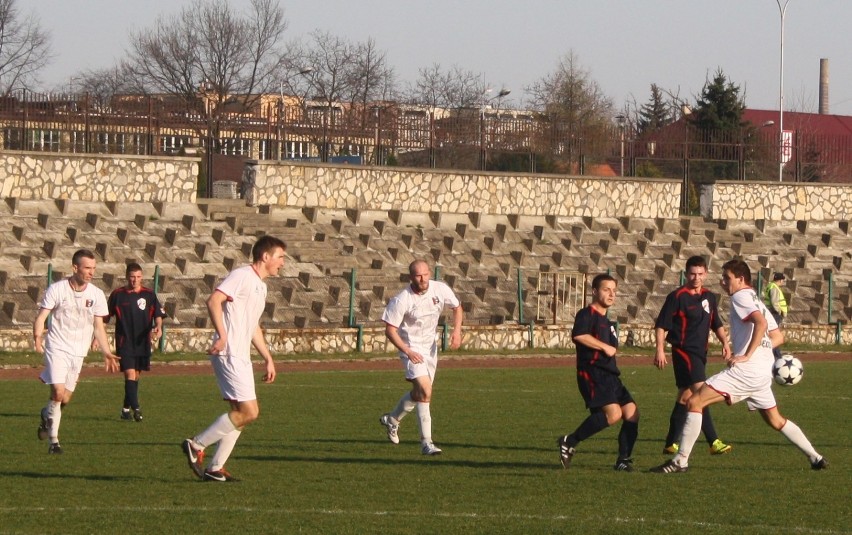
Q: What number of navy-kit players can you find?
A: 3